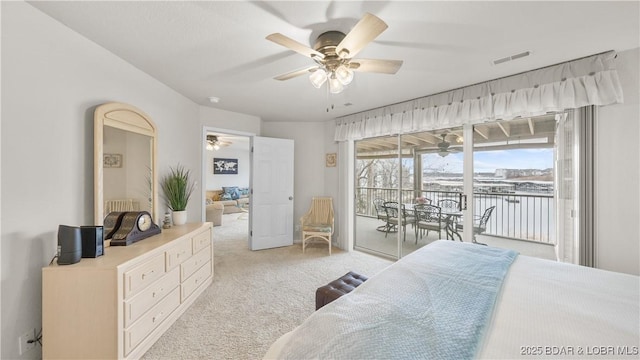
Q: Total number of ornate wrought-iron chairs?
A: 6